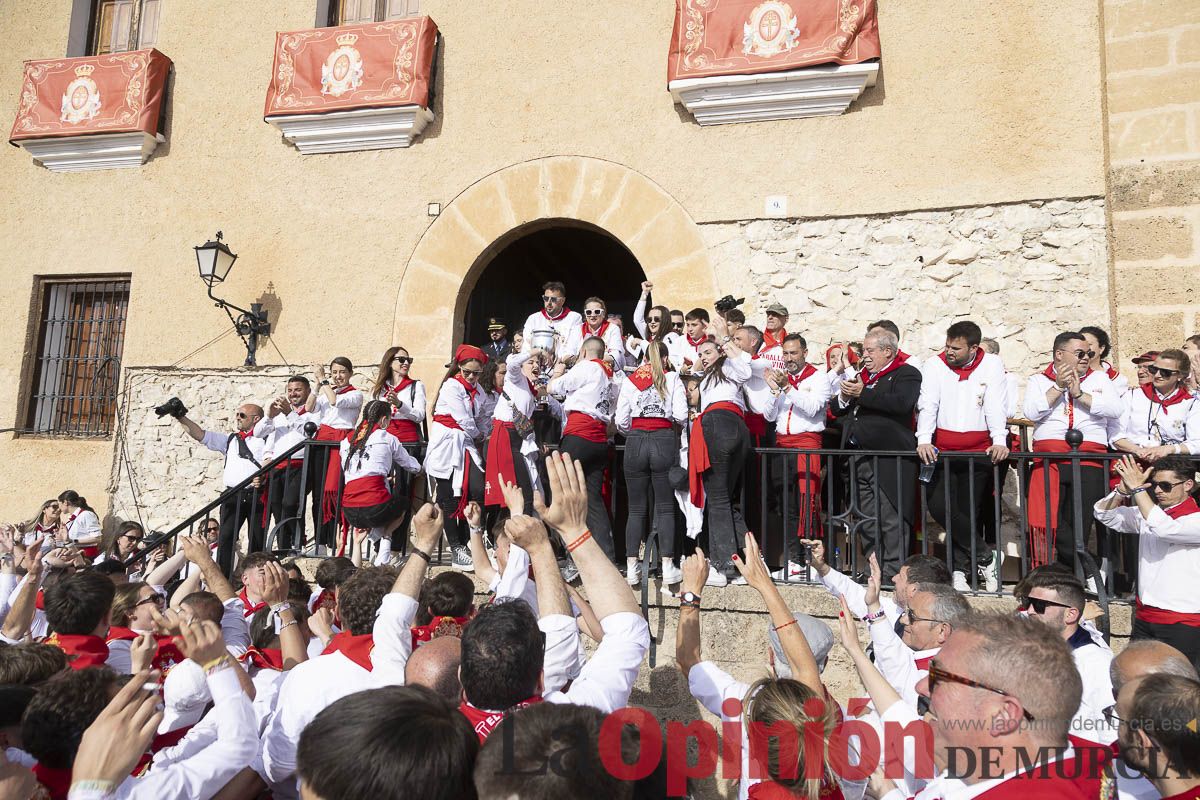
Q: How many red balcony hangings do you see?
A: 3